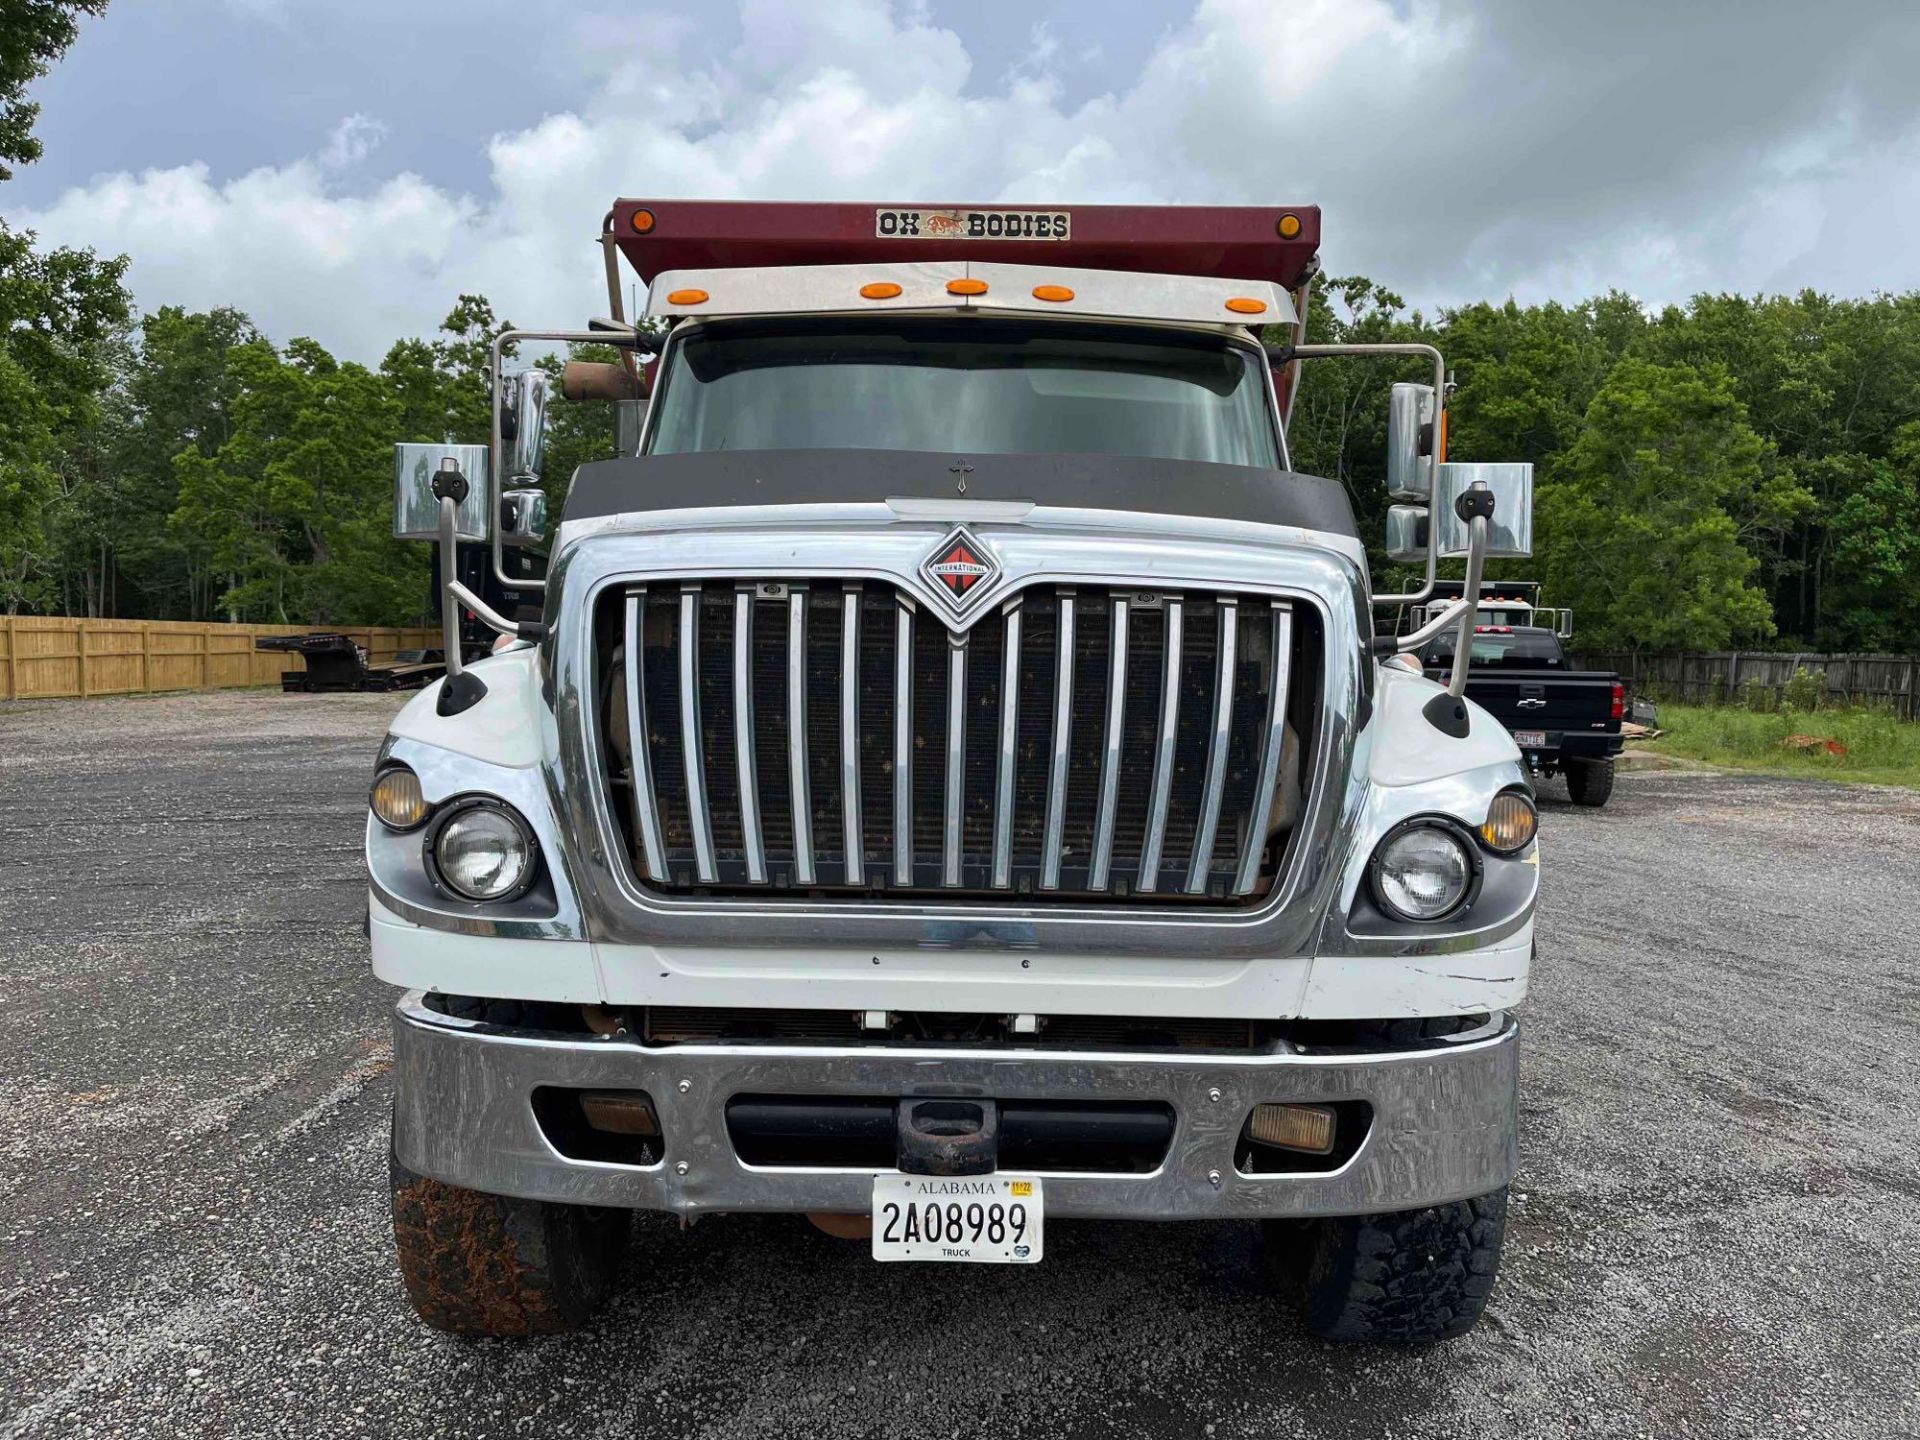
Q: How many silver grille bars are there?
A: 13